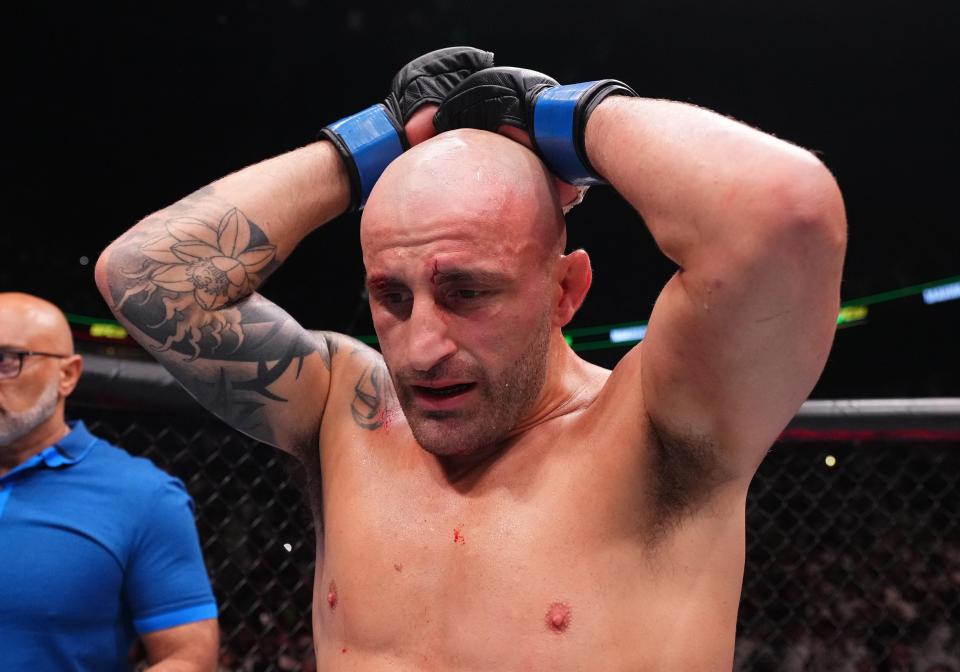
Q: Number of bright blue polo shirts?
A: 1